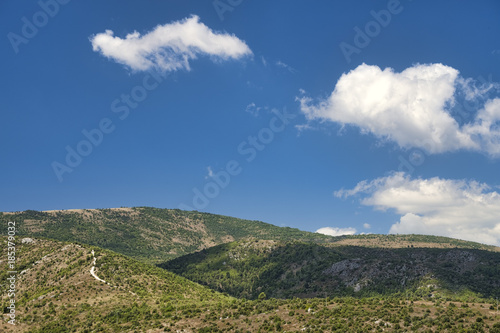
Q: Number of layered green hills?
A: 3